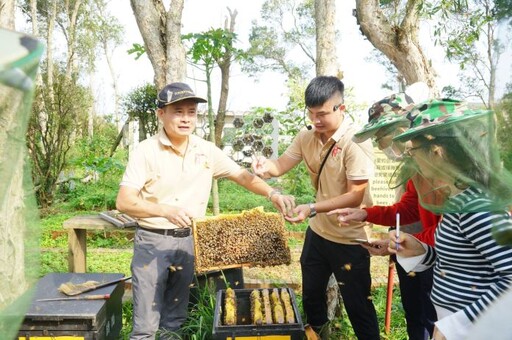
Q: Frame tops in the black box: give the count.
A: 5